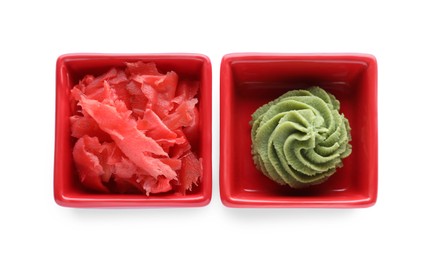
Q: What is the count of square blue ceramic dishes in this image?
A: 0